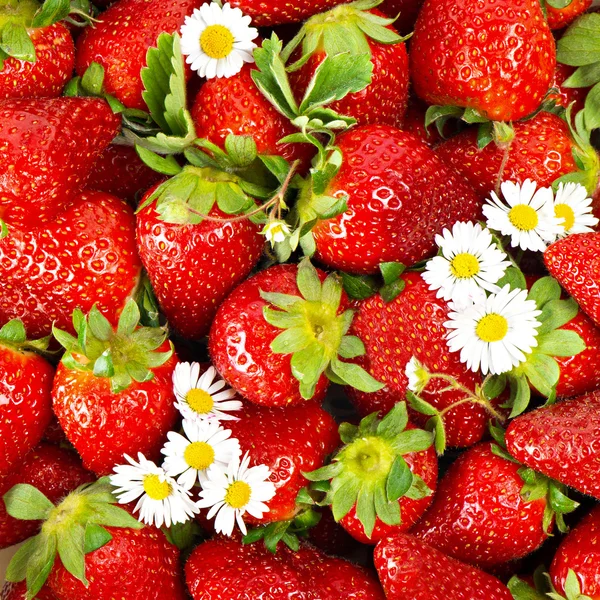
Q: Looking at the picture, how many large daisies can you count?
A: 9